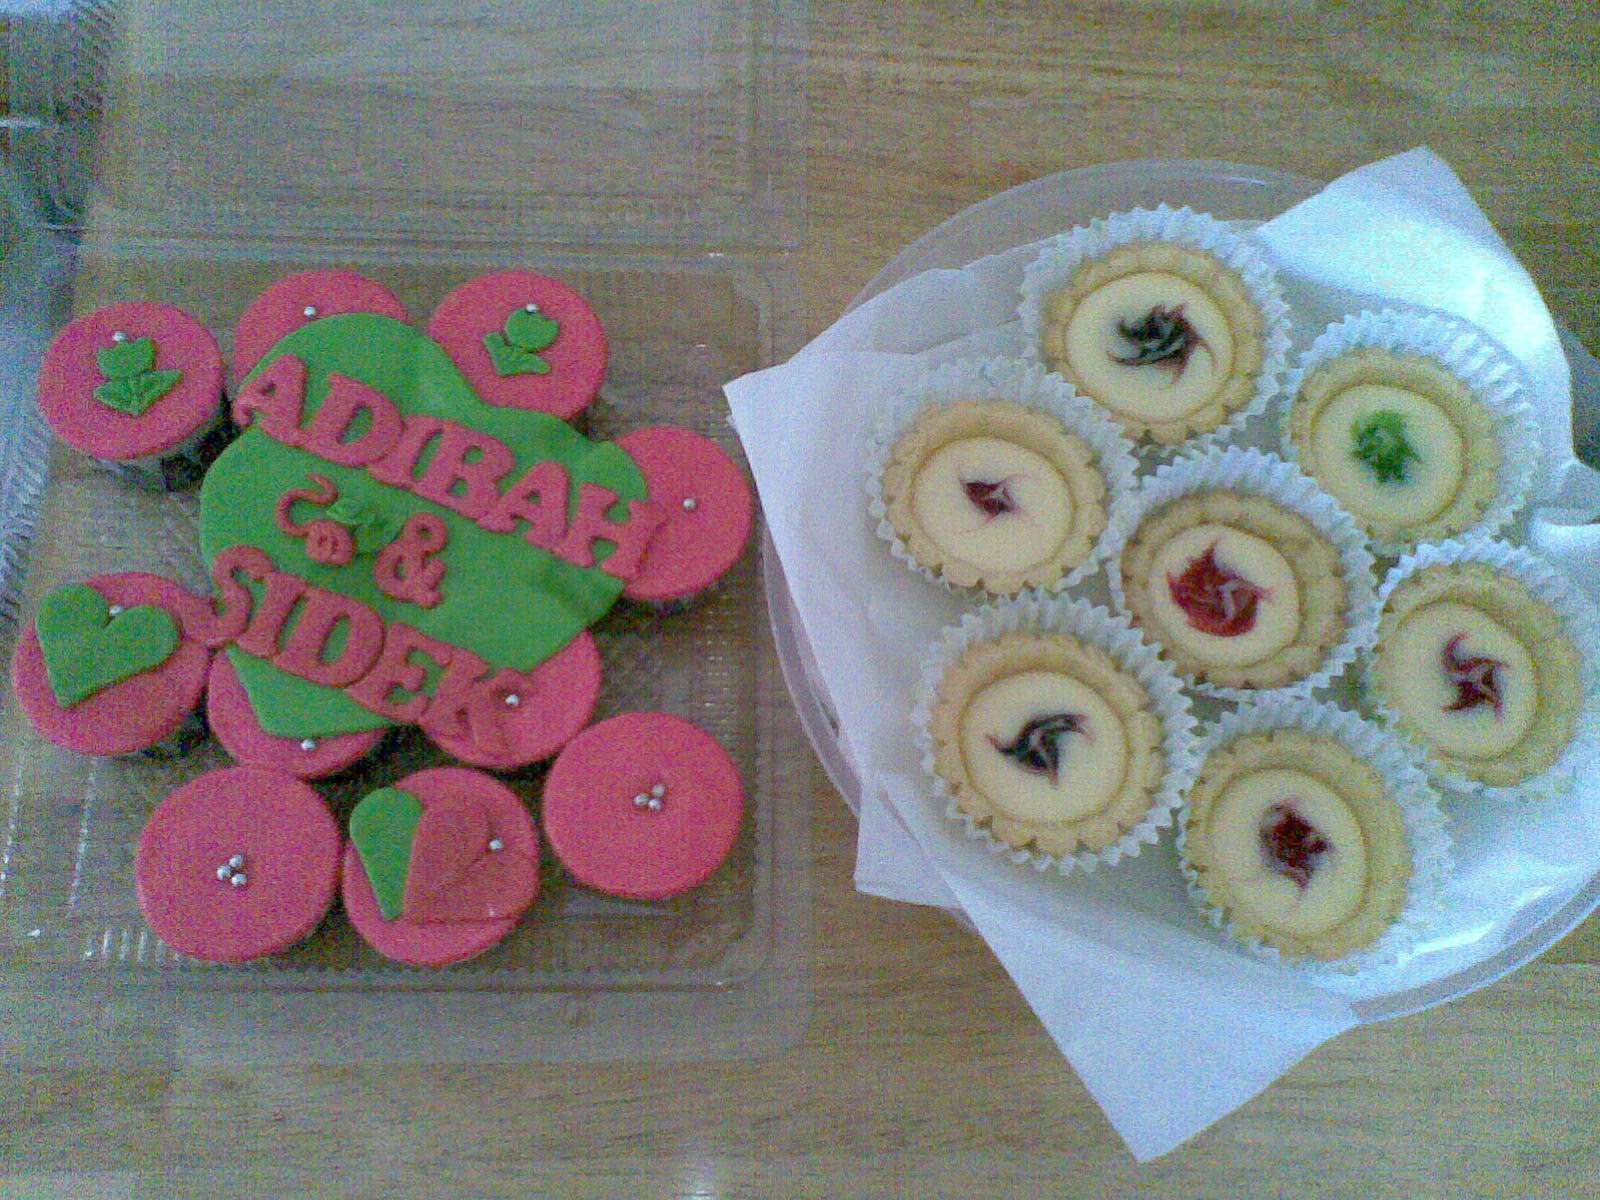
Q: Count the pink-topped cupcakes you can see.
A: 10